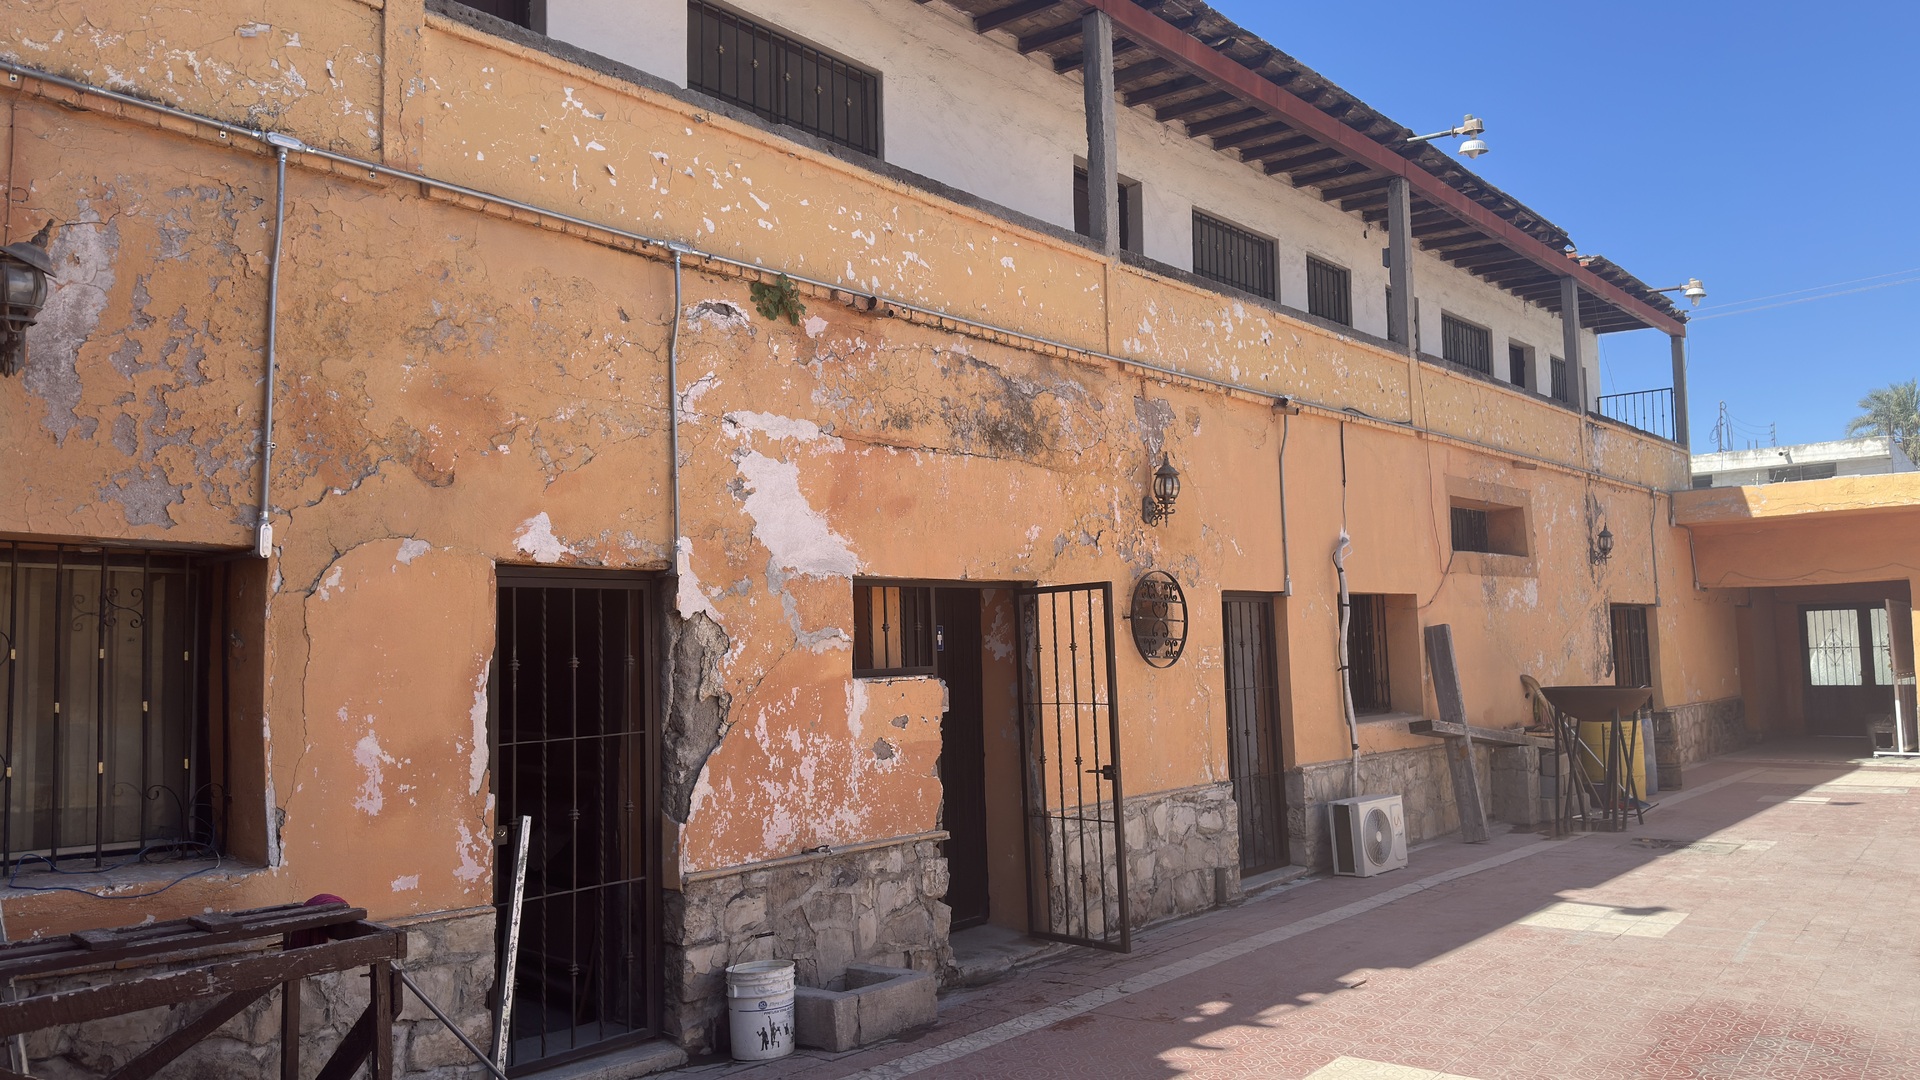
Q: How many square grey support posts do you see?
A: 4